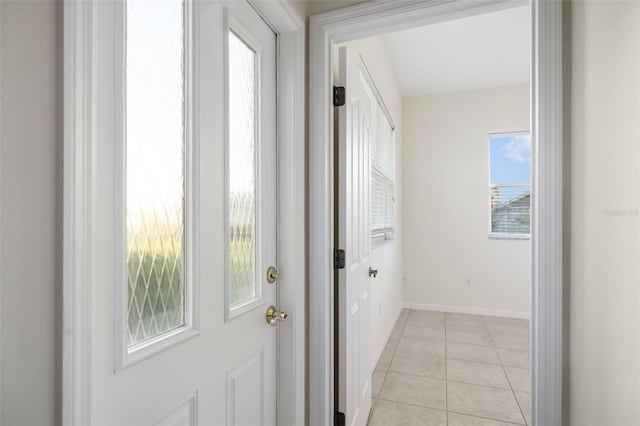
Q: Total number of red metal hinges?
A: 0